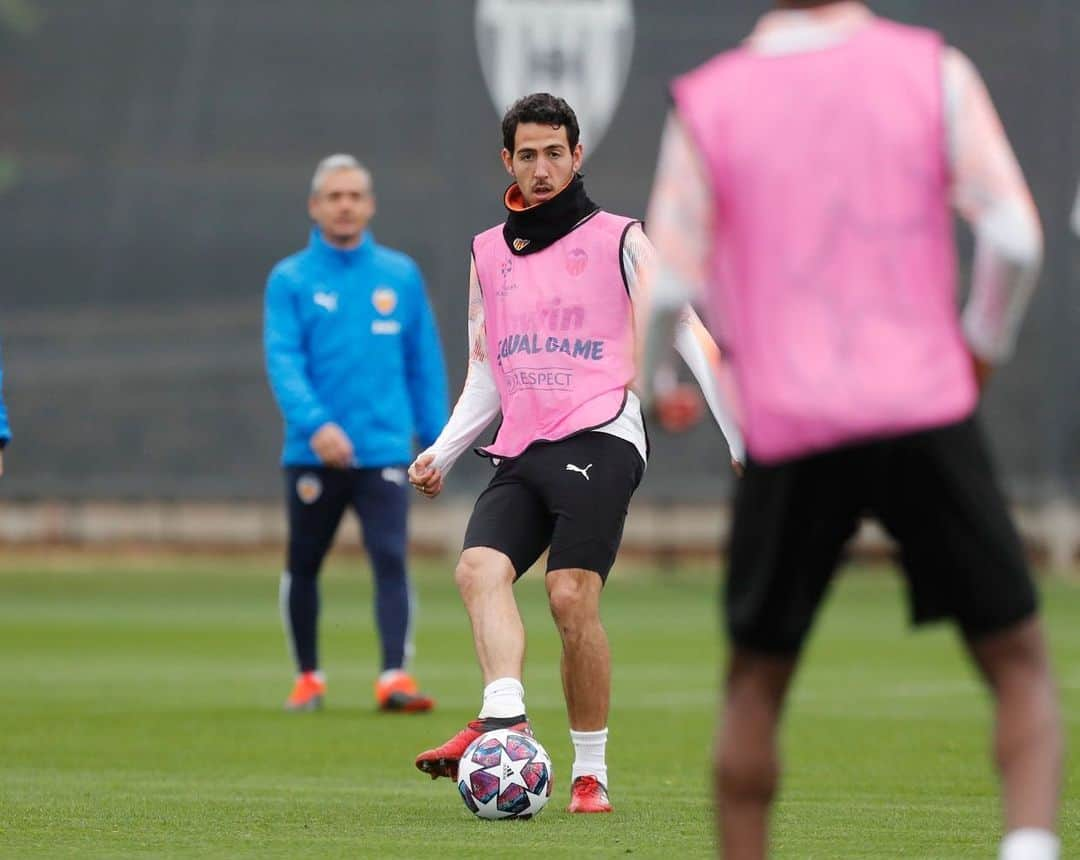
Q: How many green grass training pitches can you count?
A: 1